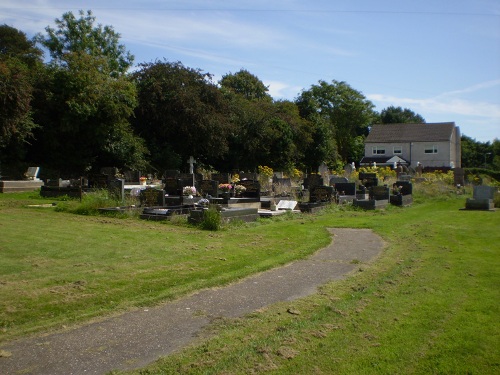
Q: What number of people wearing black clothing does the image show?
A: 0